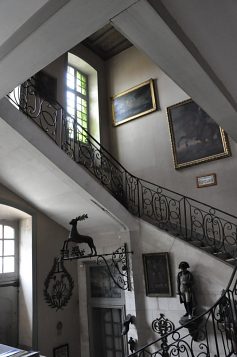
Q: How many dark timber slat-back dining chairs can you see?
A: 0